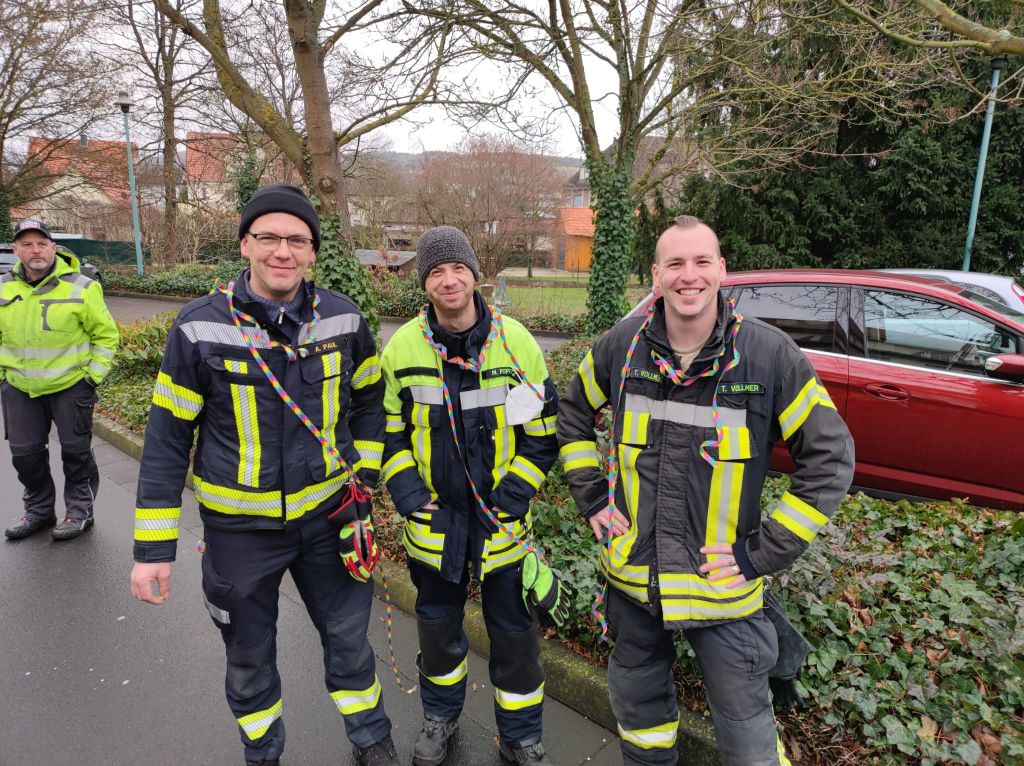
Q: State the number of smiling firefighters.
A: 3